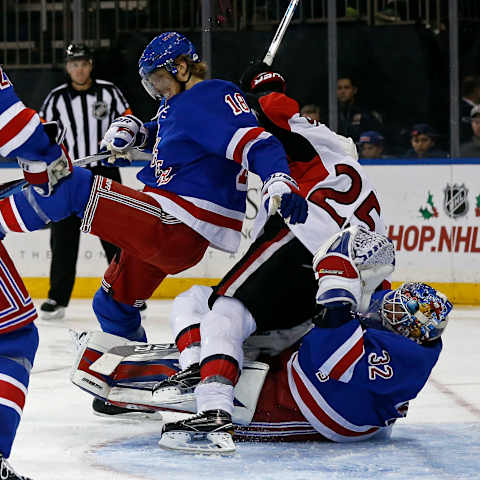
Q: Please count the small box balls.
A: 0